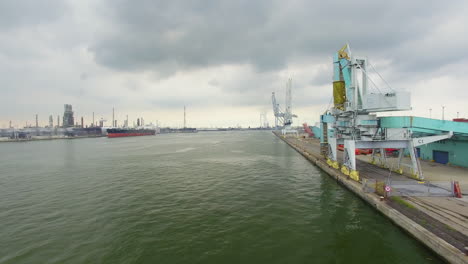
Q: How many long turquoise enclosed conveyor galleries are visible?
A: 1